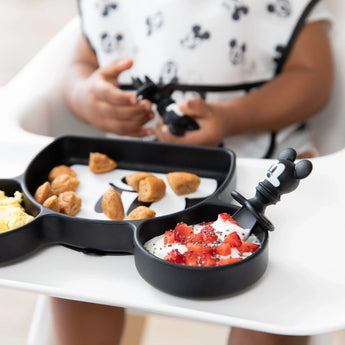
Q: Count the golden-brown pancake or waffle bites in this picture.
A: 11